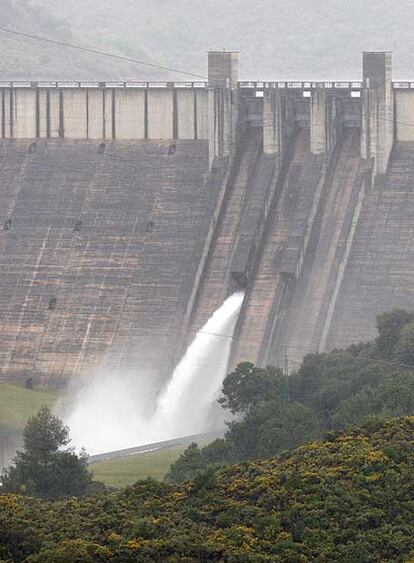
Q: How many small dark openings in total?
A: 8